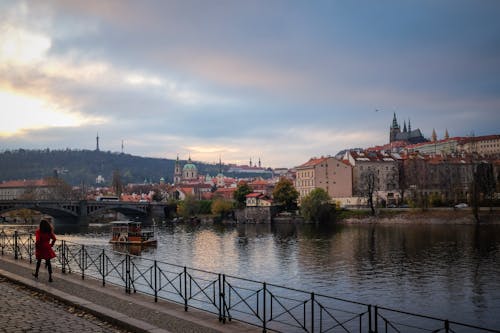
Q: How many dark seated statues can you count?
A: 0